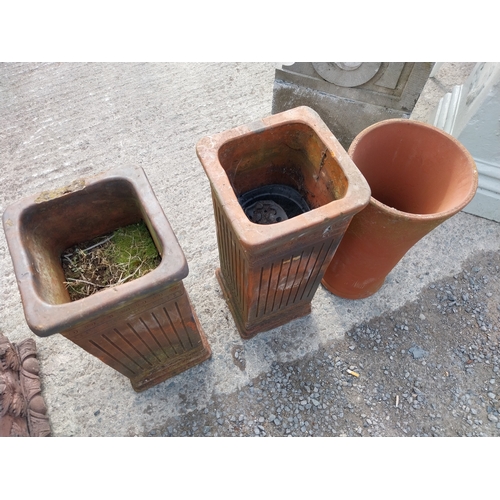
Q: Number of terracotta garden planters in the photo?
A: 3